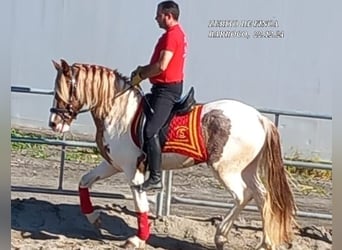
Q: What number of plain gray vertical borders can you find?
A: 2